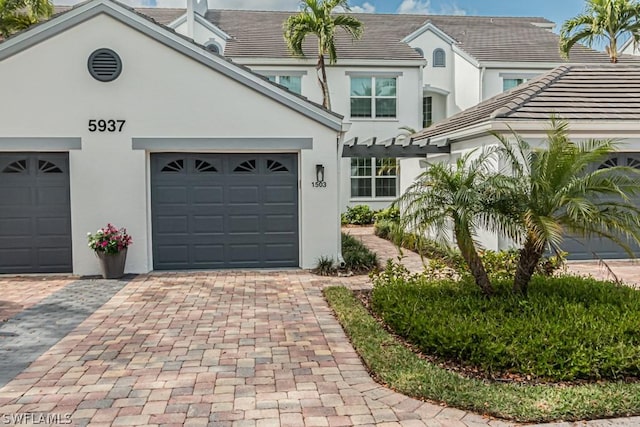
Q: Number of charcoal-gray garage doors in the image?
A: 3